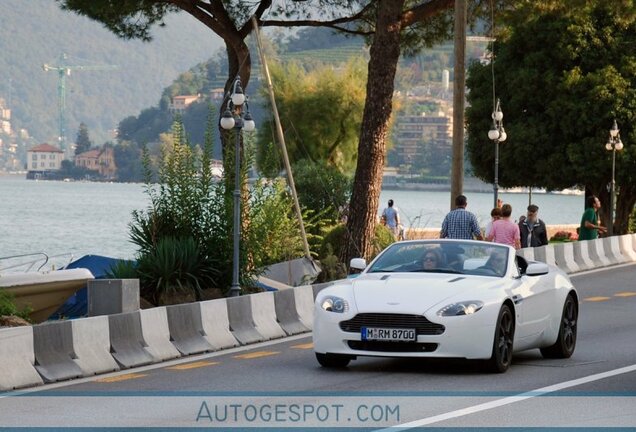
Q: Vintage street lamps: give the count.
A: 3